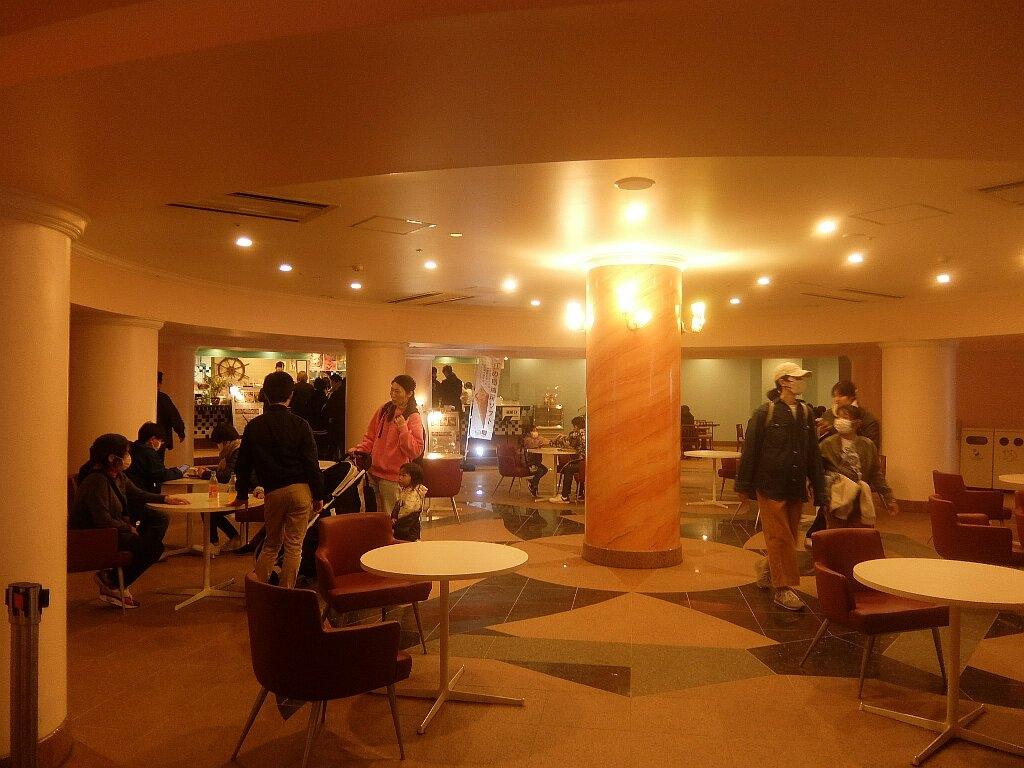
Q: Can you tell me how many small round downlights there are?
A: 12